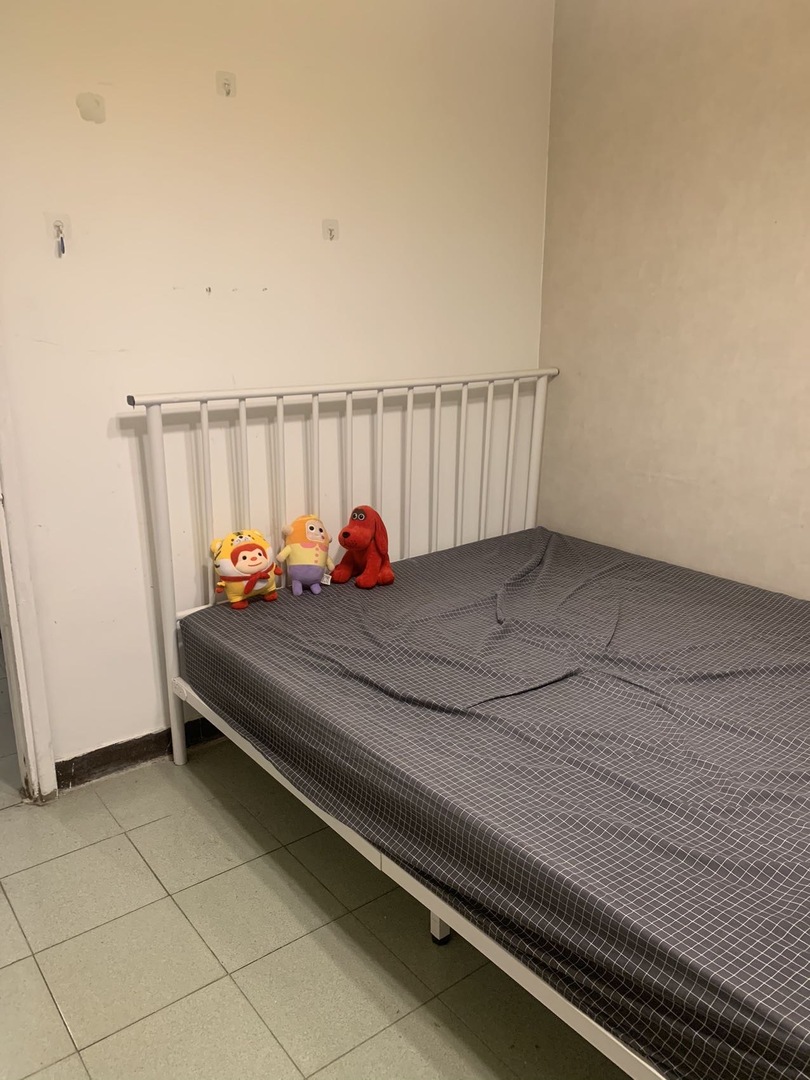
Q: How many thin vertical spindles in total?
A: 11